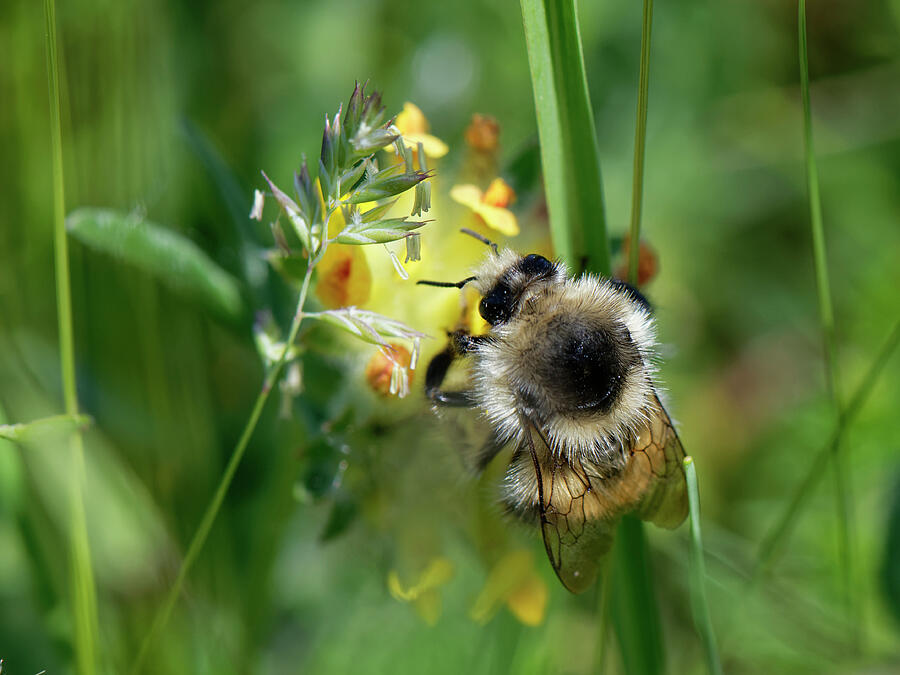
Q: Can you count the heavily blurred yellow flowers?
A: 2